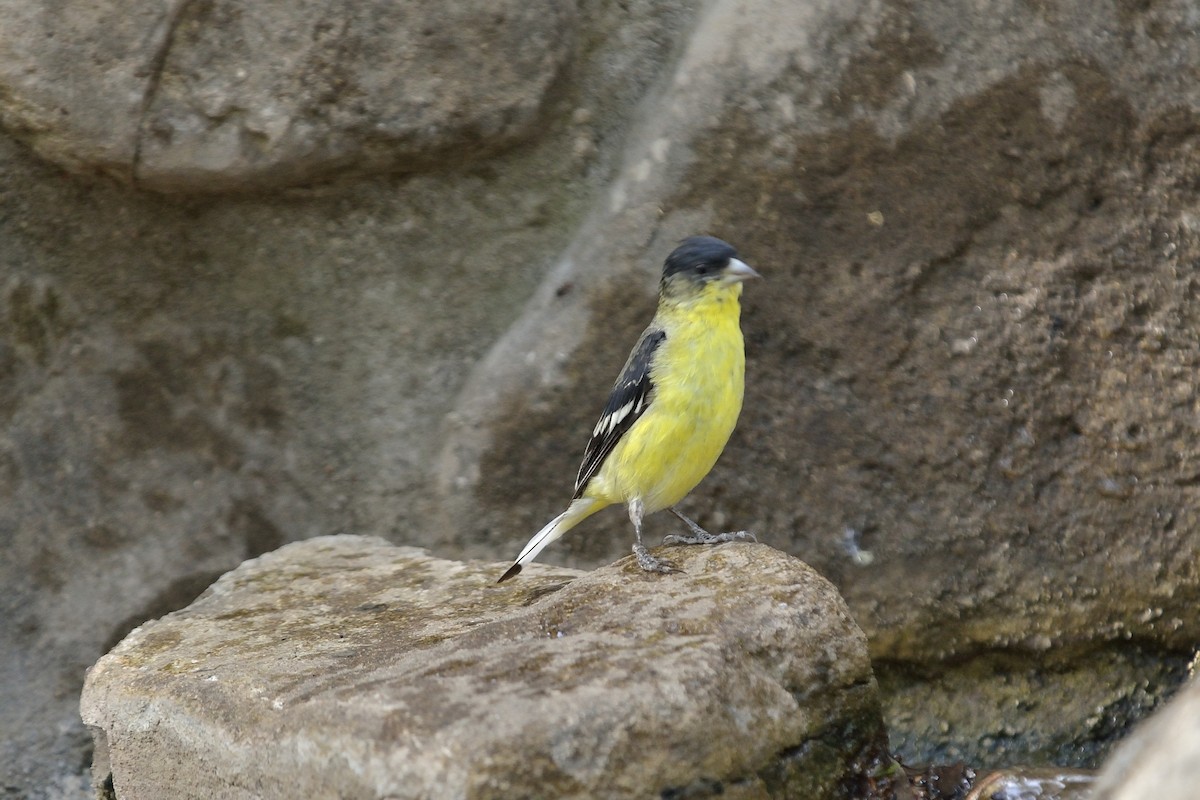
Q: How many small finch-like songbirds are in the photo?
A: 1